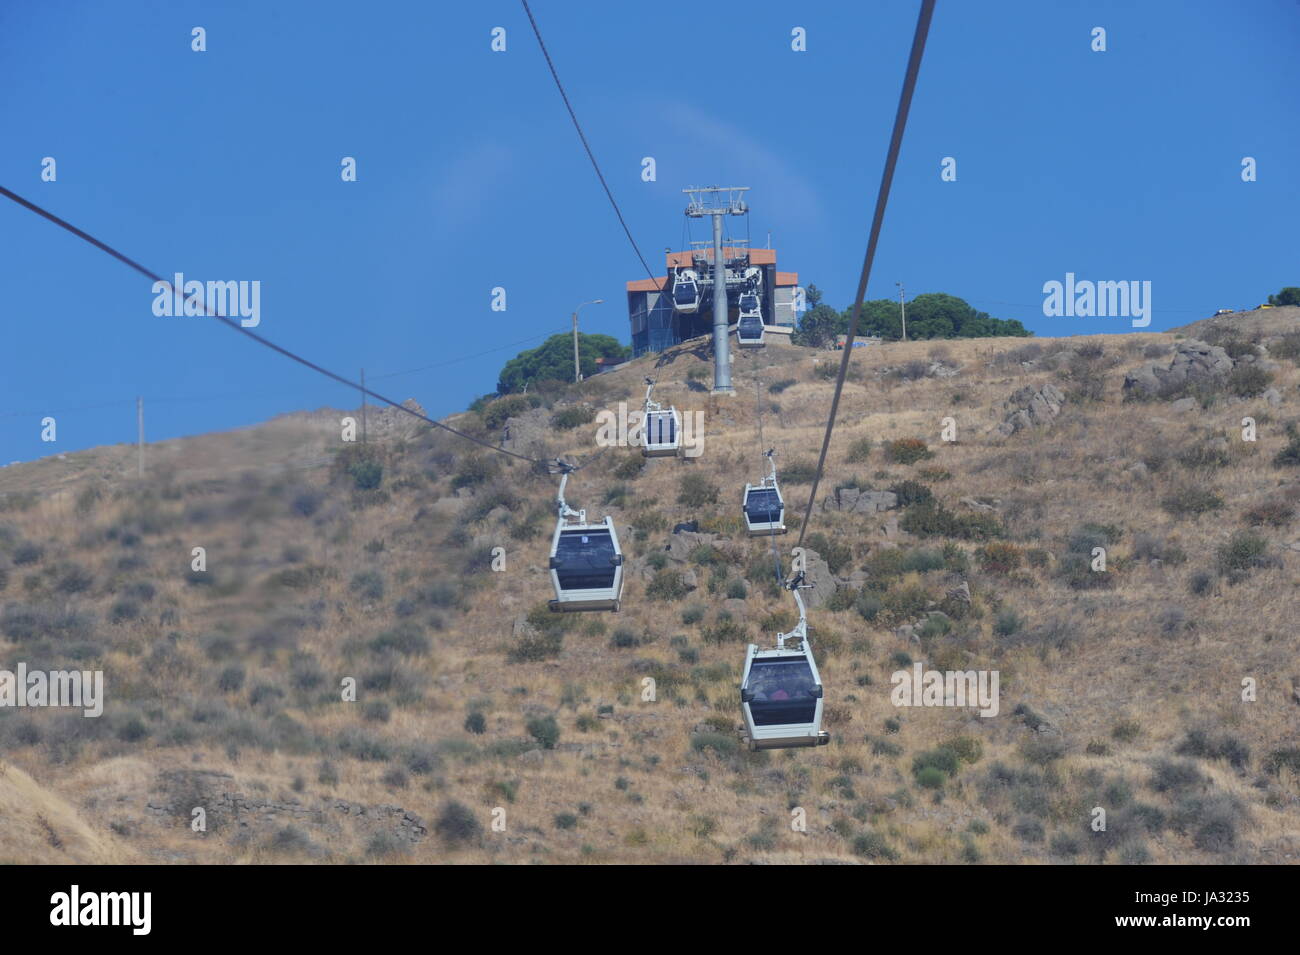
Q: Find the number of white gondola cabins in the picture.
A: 7